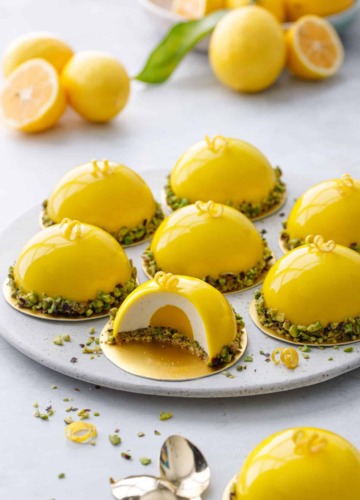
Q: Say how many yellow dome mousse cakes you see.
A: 8